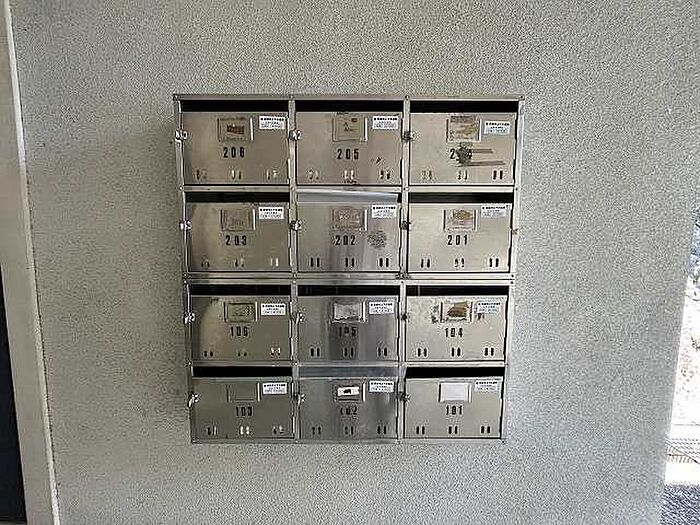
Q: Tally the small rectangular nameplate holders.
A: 12